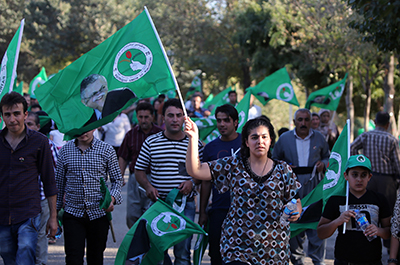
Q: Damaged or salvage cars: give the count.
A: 0